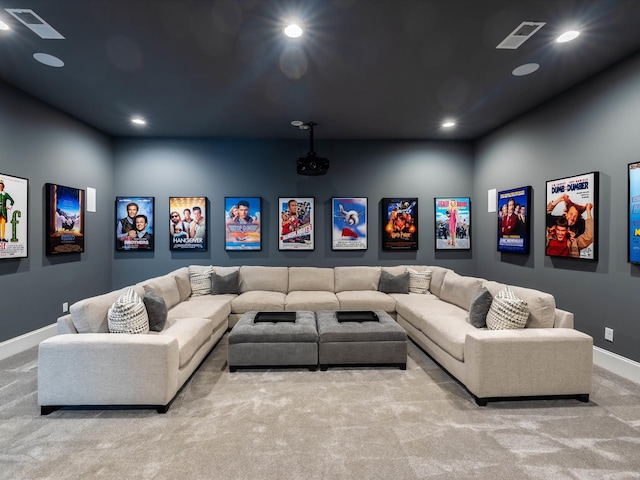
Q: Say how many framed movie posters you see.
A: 12